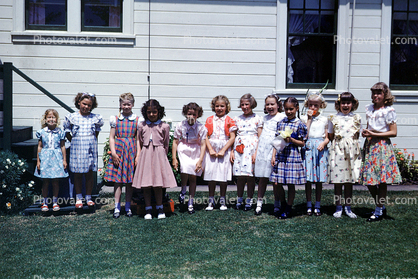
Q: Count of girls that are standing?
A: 12